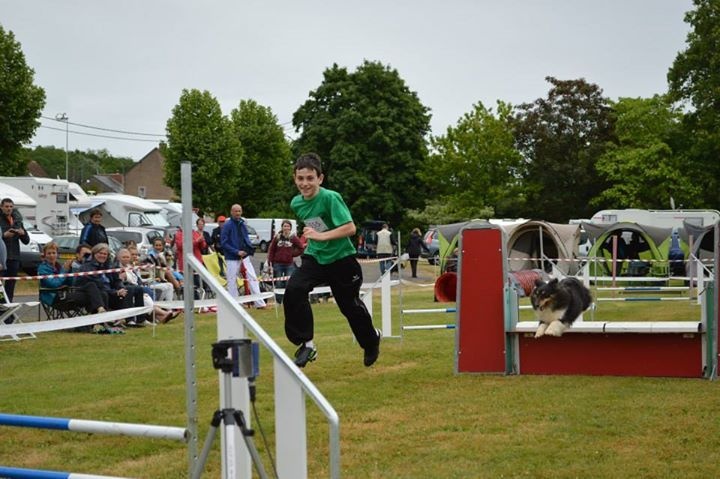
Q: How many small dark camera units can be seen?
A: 1